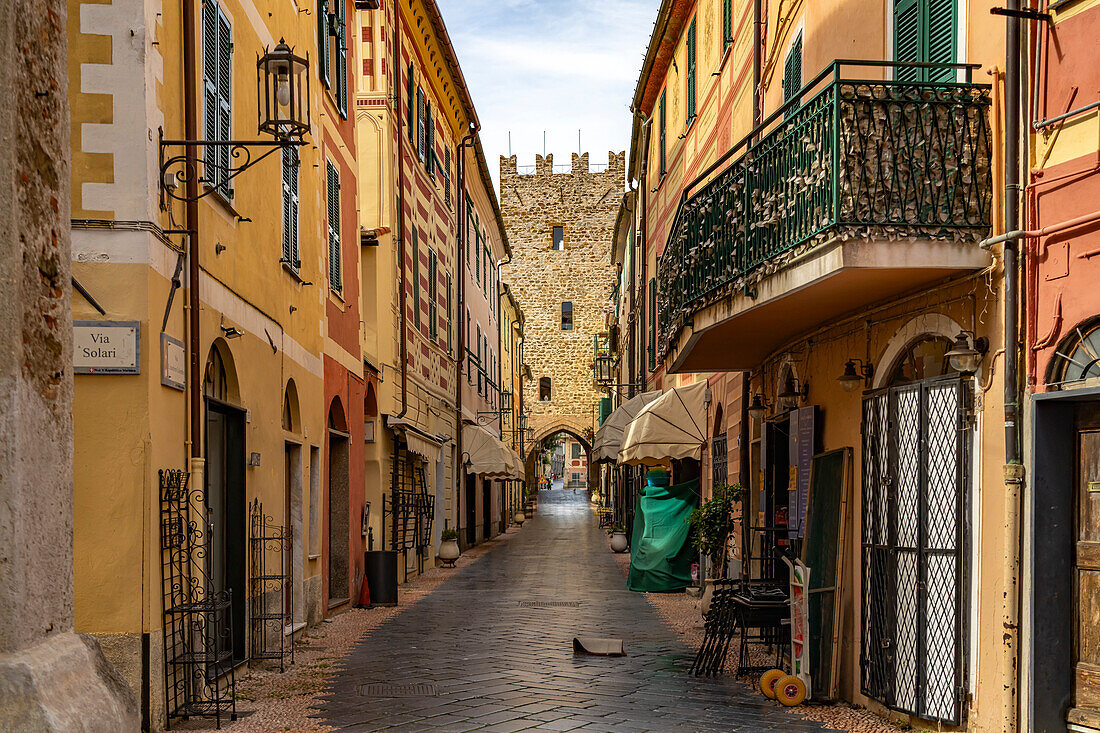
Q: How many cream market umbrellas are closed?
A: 0